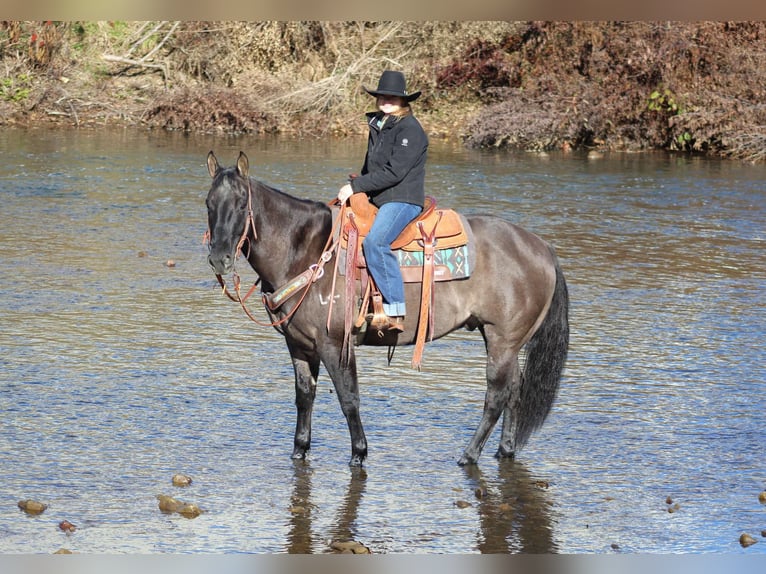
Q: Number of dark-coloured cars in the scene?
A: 0